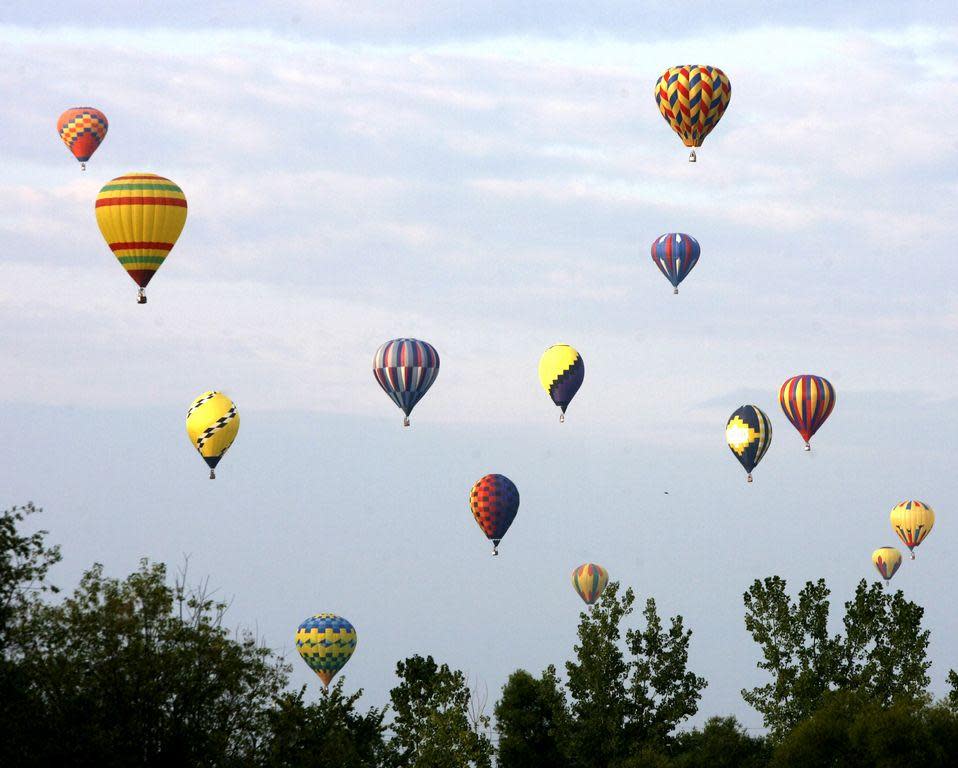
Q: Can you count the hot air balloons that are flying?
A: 14